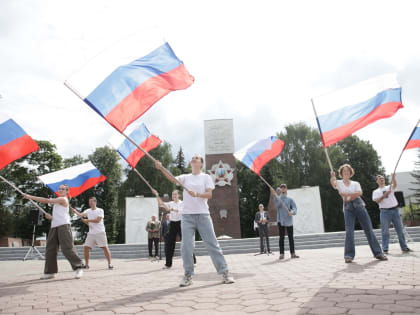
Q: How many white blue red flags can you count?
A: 7